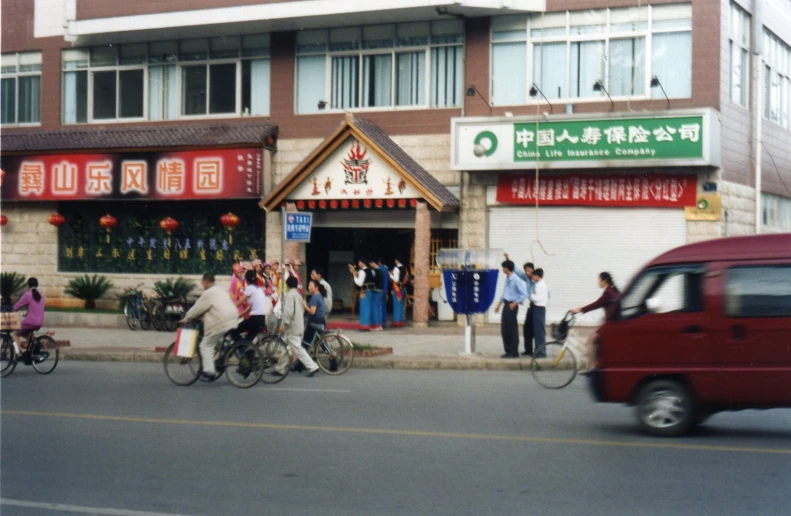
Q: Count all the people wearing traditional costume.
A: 11